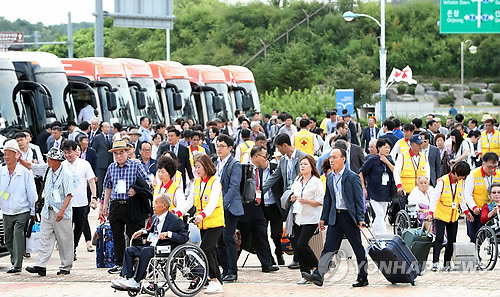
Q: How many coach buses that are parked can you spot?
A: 7